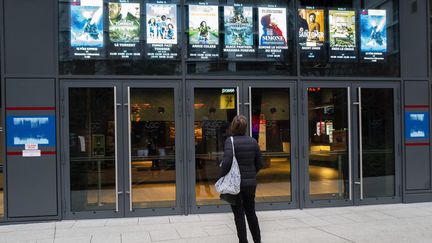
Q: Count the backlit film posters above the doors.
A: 9